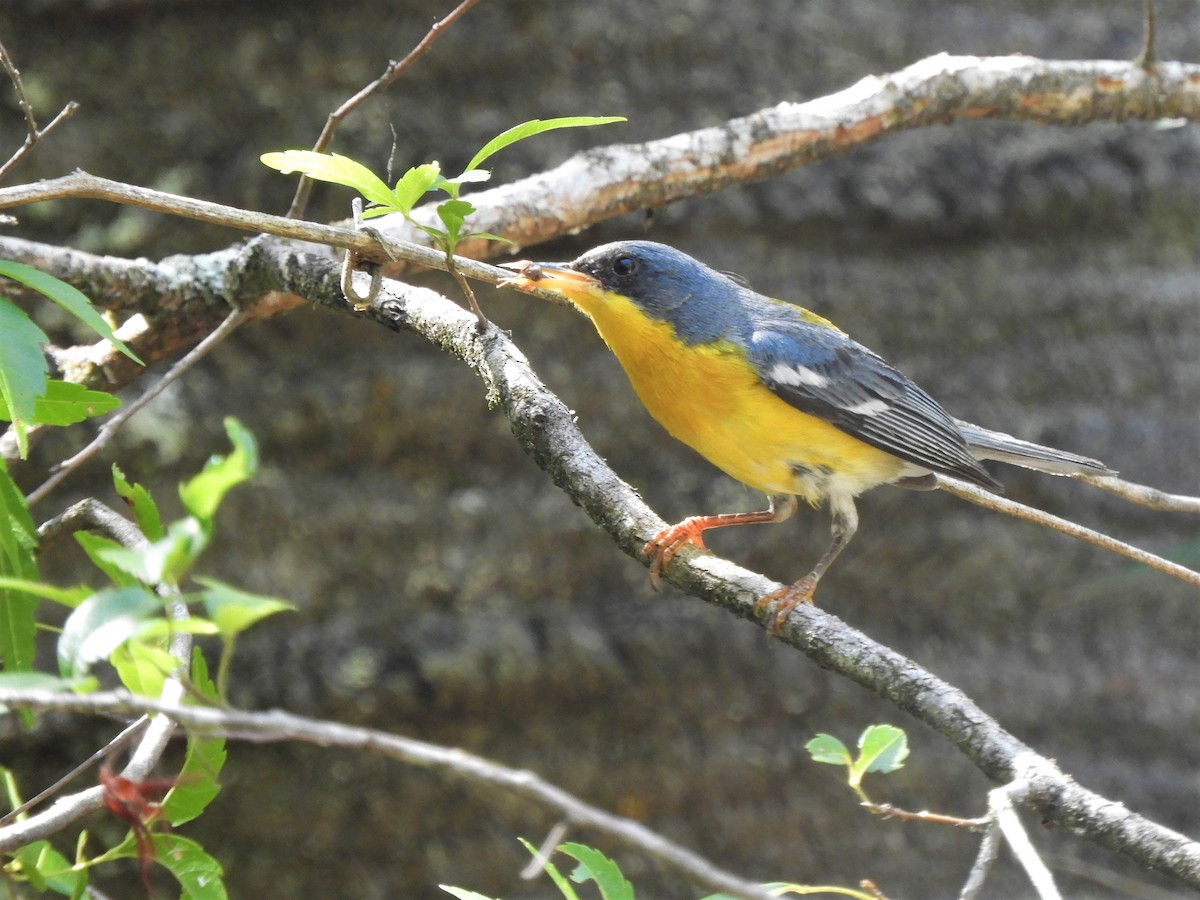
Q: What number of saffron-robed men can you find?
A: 0